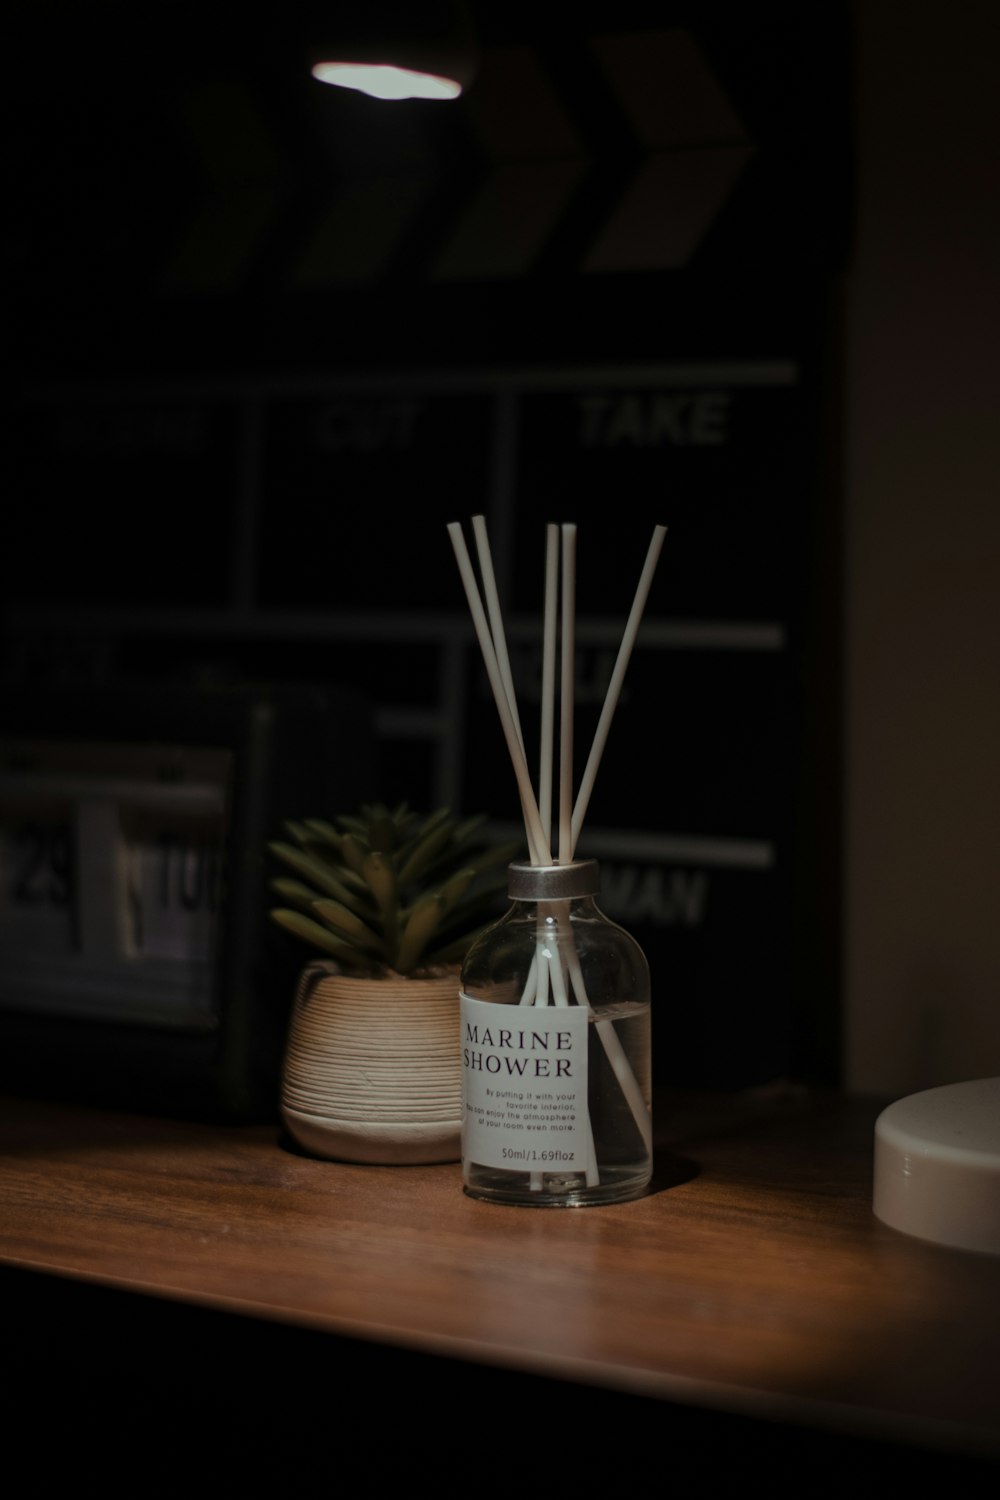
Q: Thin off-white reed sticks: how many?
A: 5